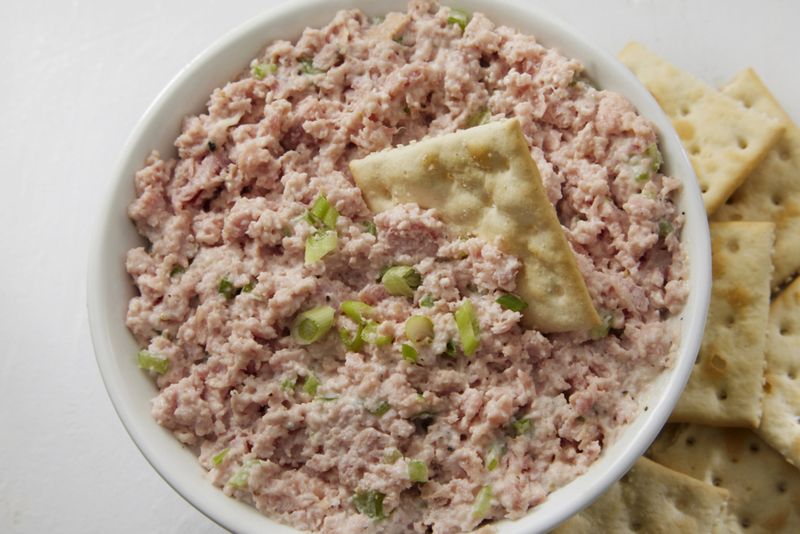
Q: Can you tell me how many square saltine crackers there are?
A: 7